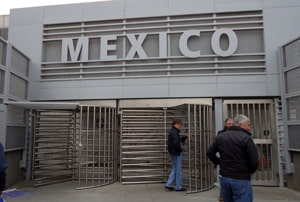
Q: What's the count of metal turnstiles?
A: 2